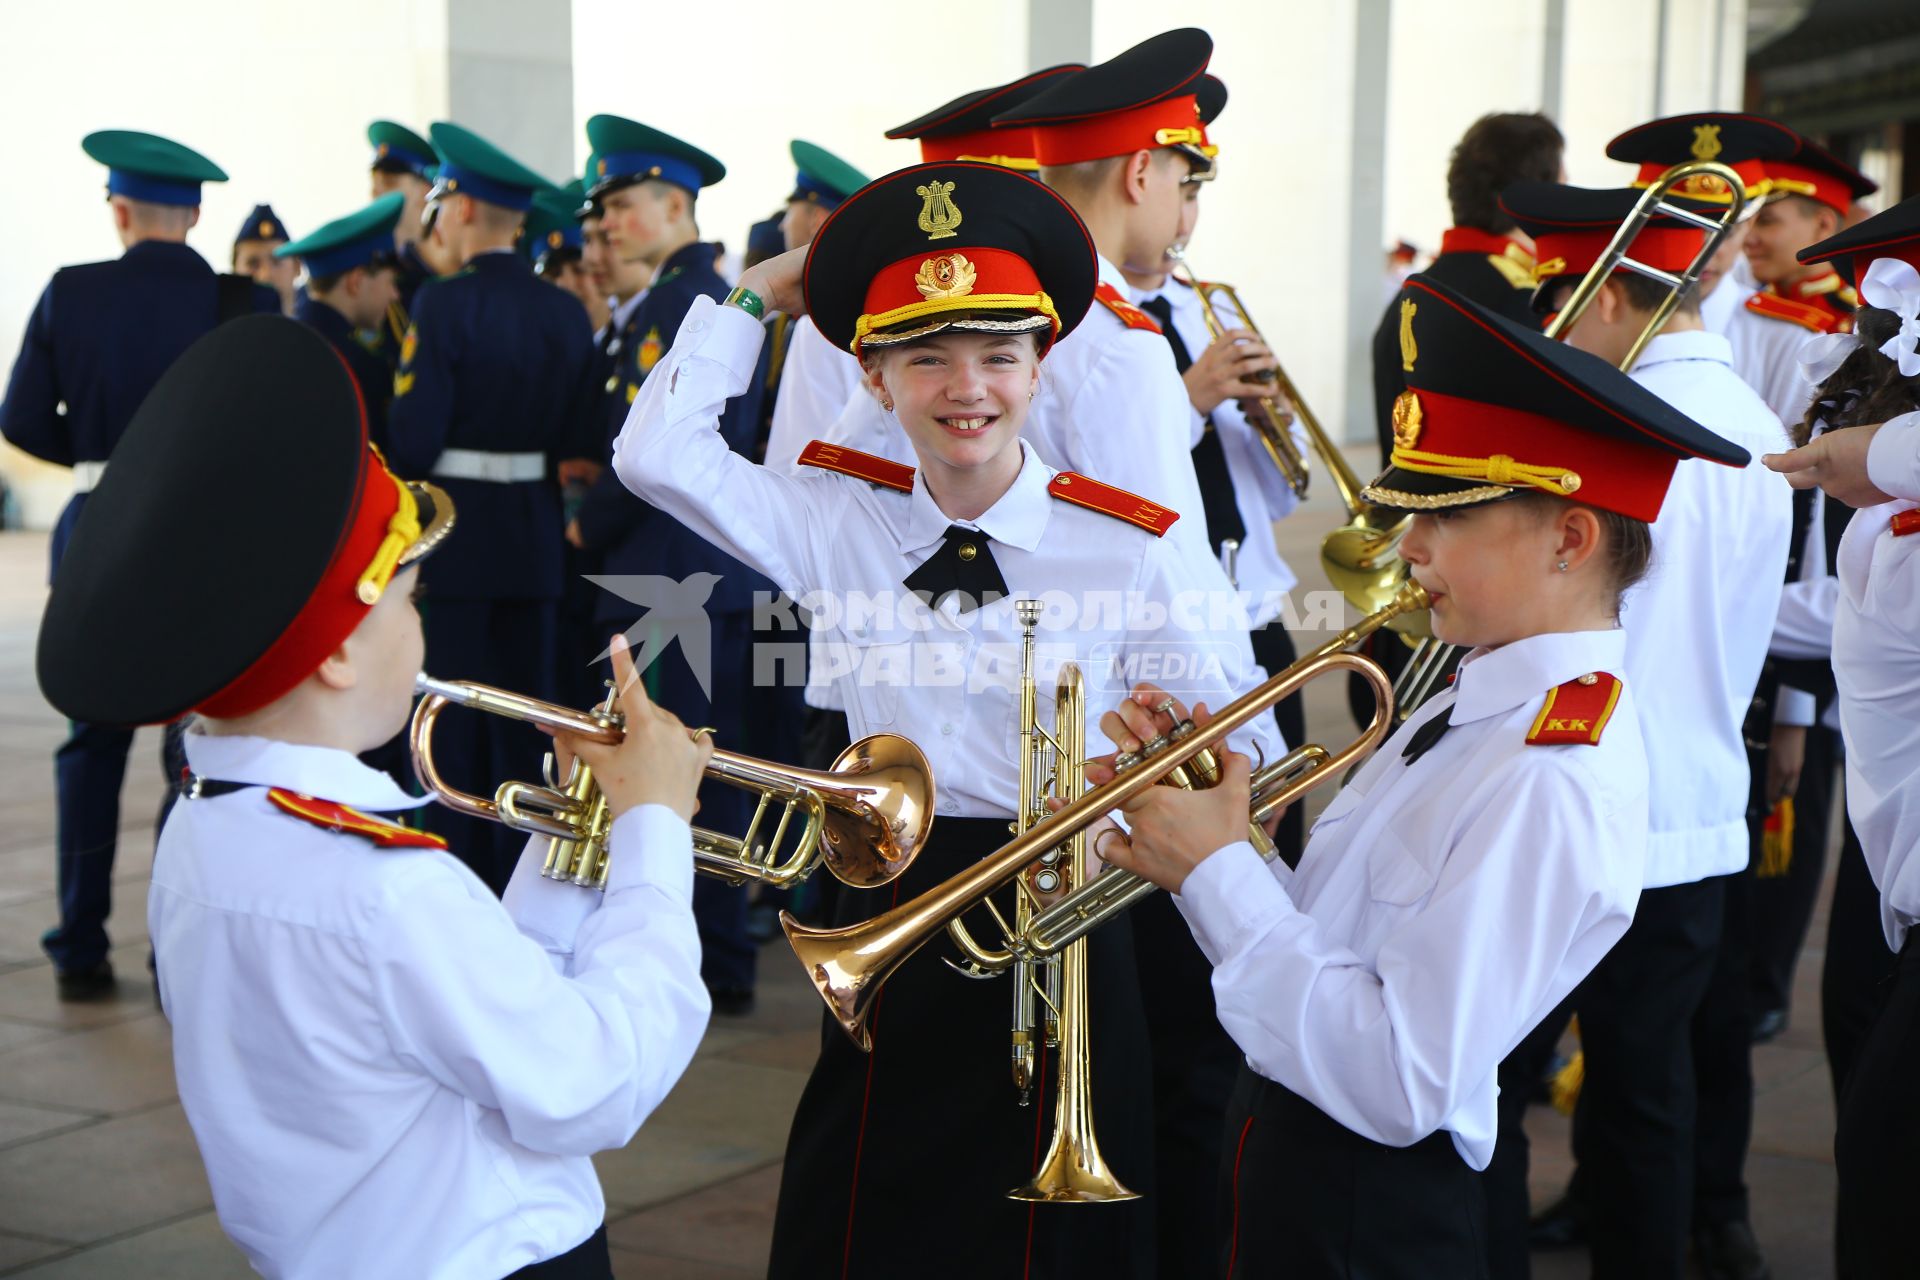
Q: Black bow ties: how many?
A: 2